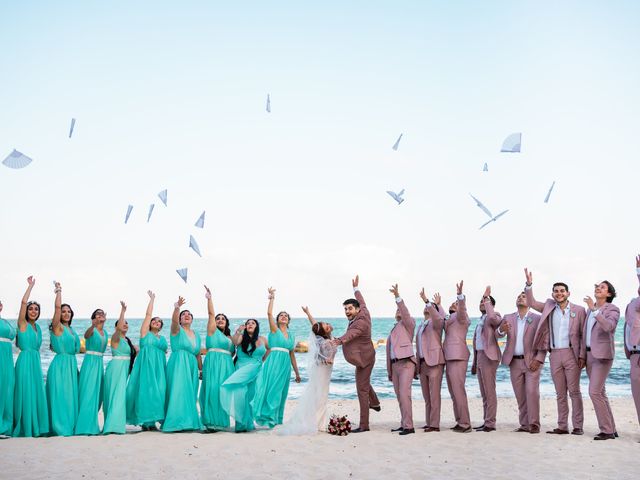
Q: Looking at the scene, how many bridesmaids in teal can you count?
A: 10